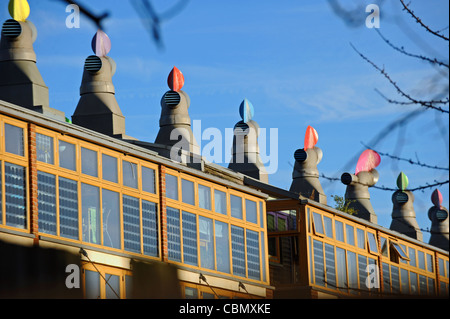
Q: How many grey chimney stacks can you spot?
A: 8